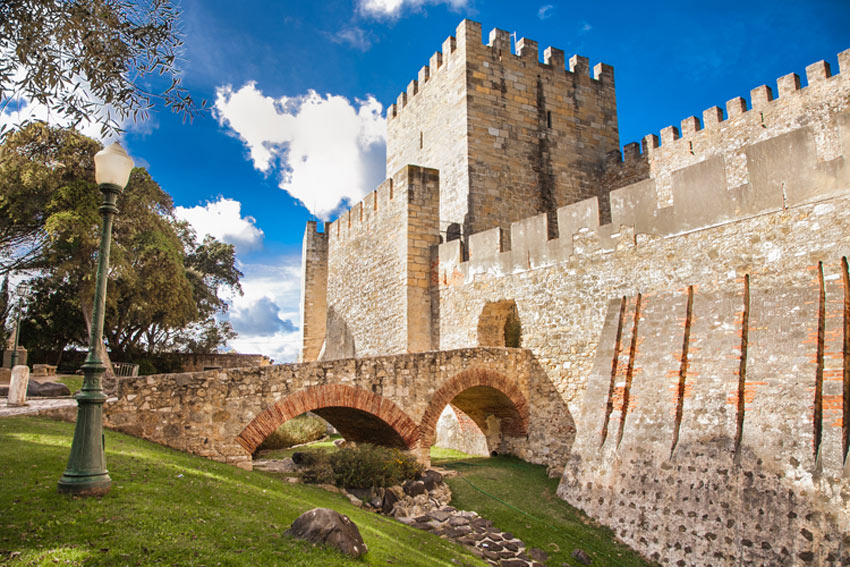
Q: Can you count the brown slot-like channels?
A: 6